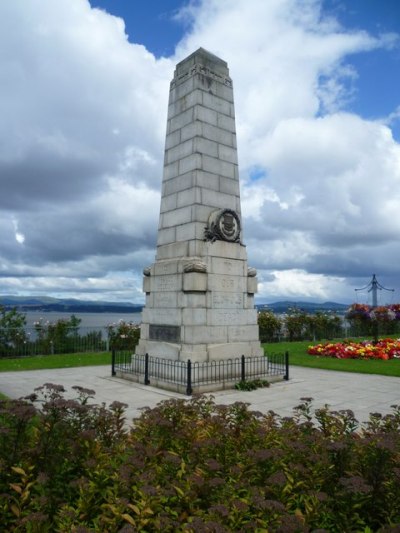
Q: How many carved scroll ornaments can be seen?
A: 3